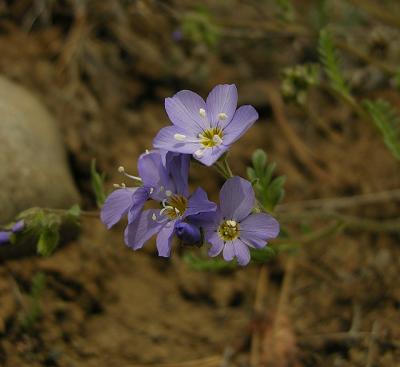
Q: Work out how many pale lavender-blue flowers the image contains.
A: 4